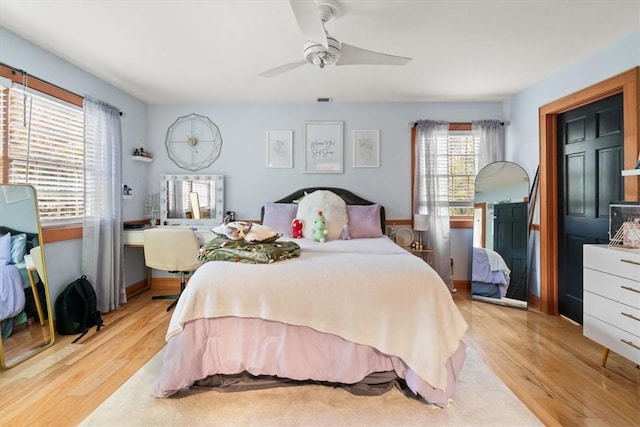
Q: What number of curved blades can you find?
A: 3